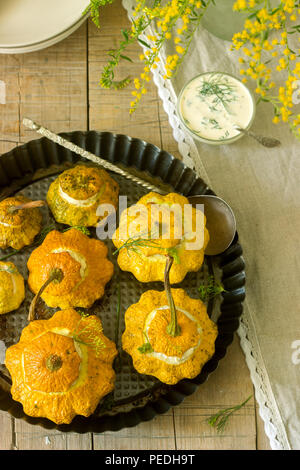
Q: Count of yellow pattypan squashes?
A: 7